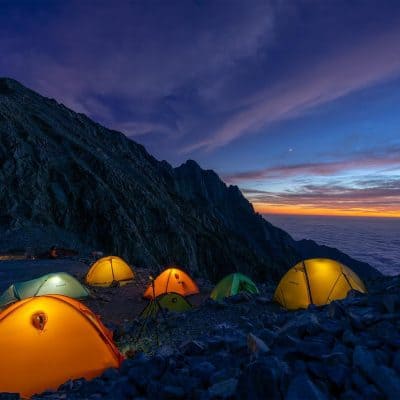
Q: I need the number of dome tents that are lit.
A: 6